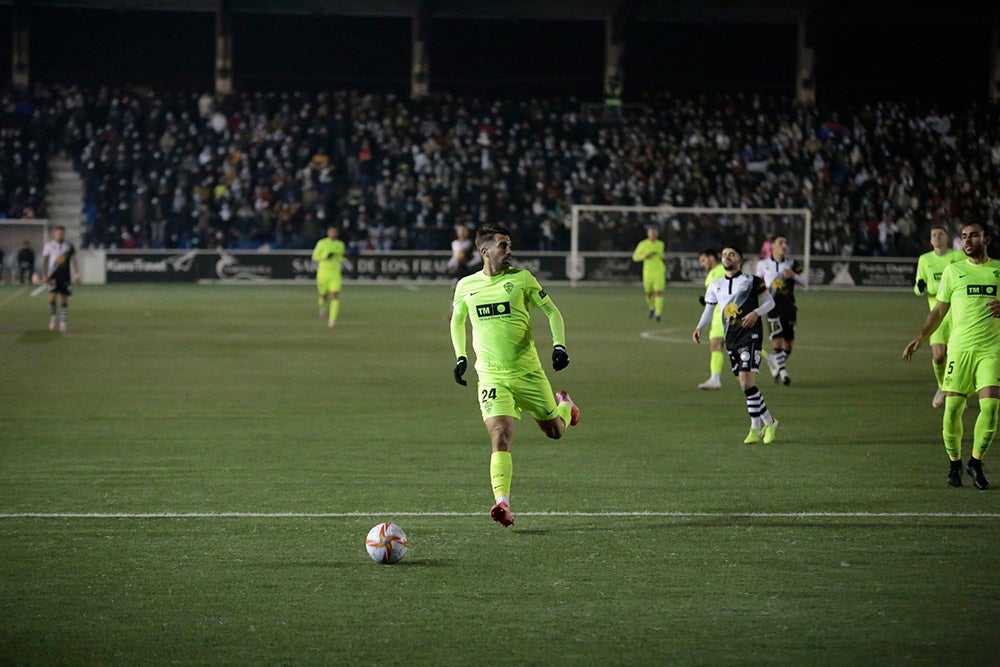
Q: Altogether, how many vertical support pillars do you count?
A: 6